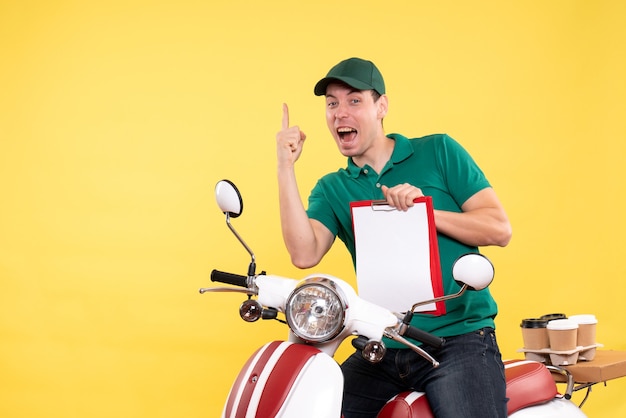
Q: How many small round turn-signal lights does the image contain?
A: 2